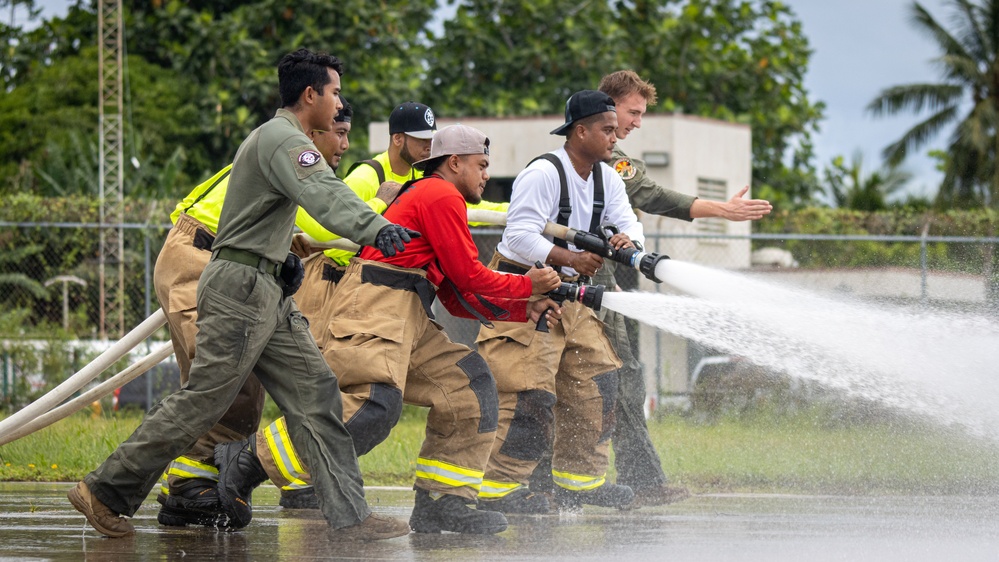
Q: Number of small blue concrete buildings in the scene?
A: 0